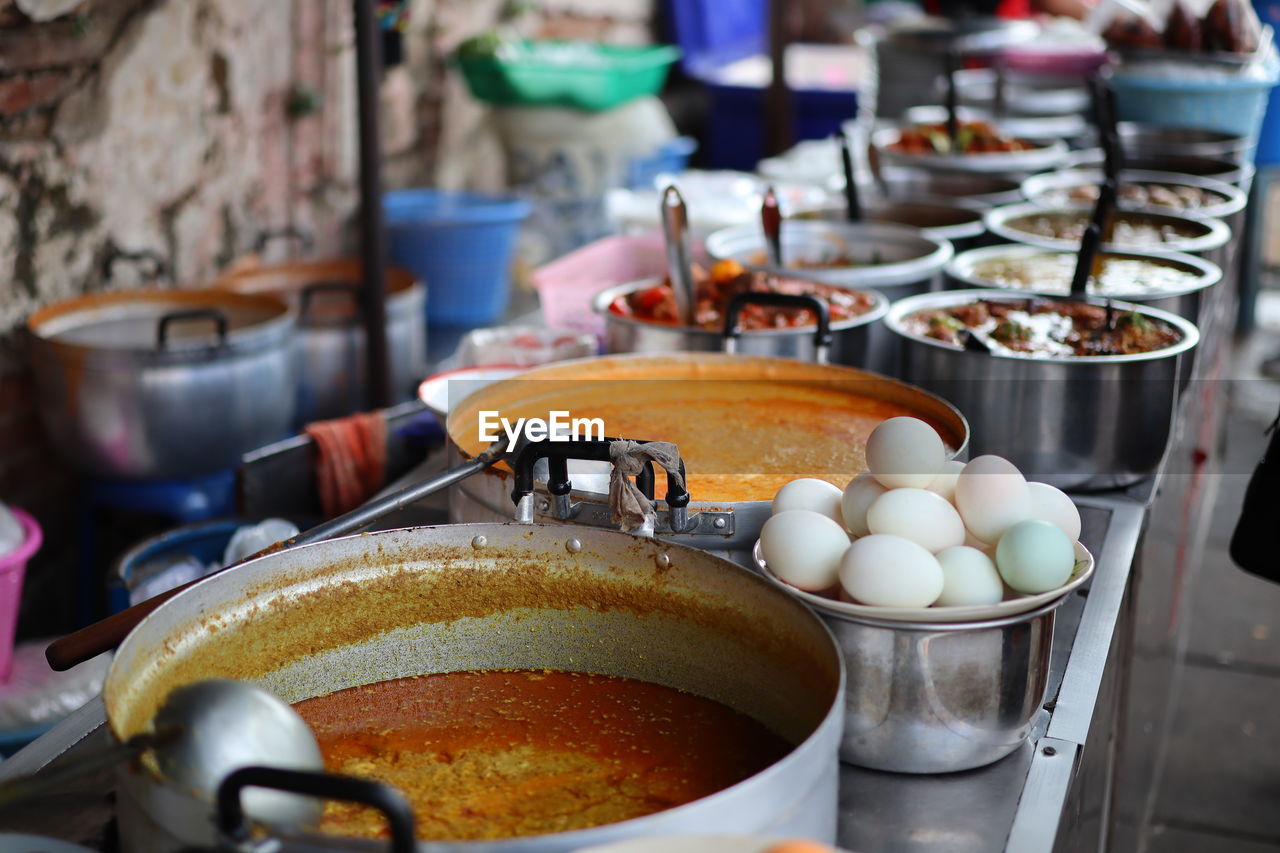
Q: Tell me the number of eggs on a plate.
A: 11